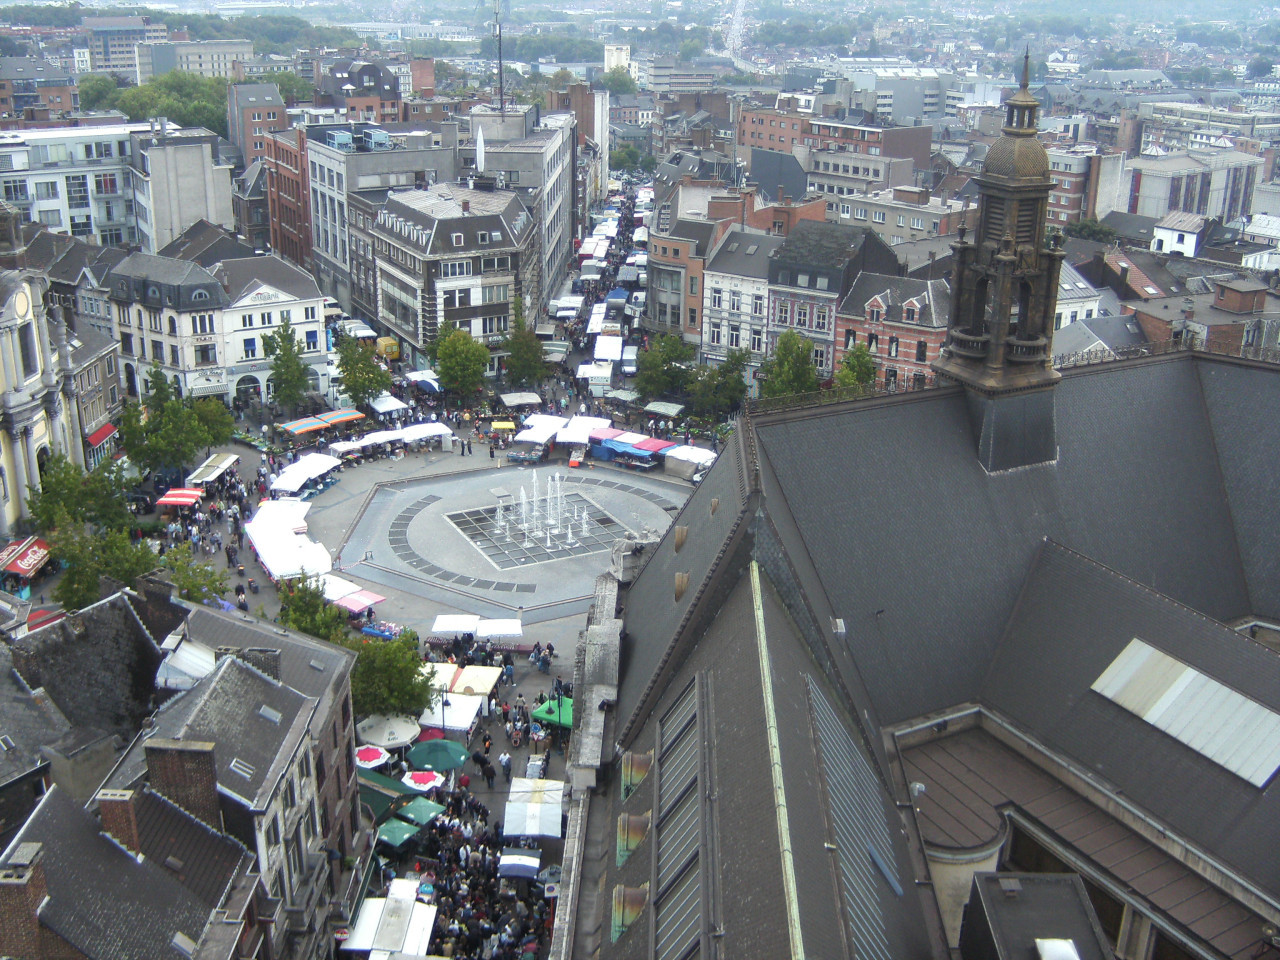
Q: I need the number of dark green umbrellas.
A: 3